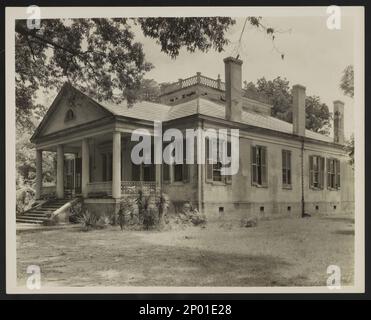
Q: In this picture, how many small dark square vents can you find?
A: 5